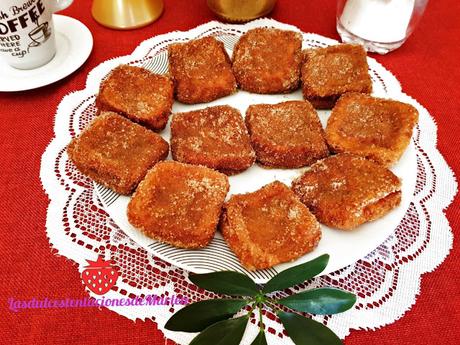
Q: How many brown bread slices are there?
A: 11